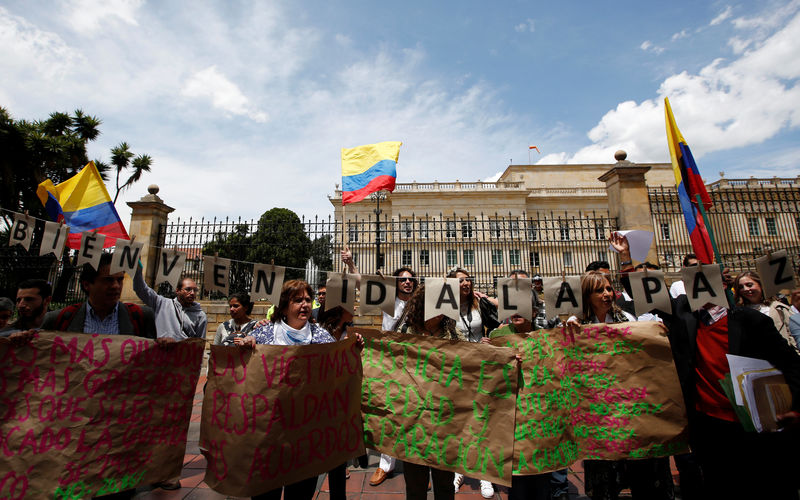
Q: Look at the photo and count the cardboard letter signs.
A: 15